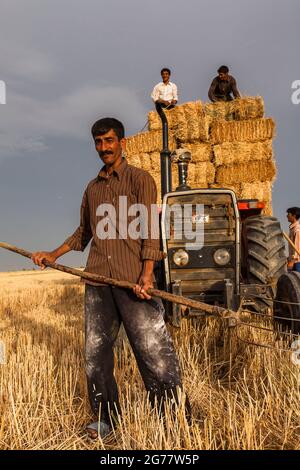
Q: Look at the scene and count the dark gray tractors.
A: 1